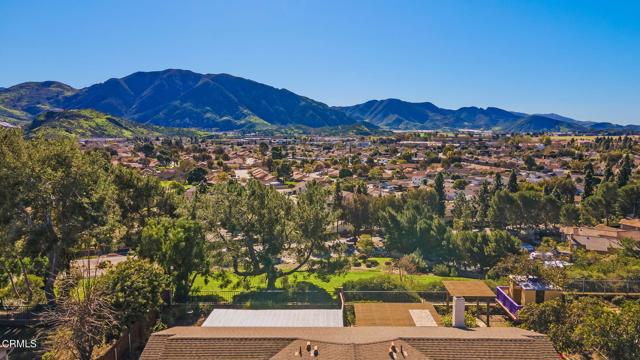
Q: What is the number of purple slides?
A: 1